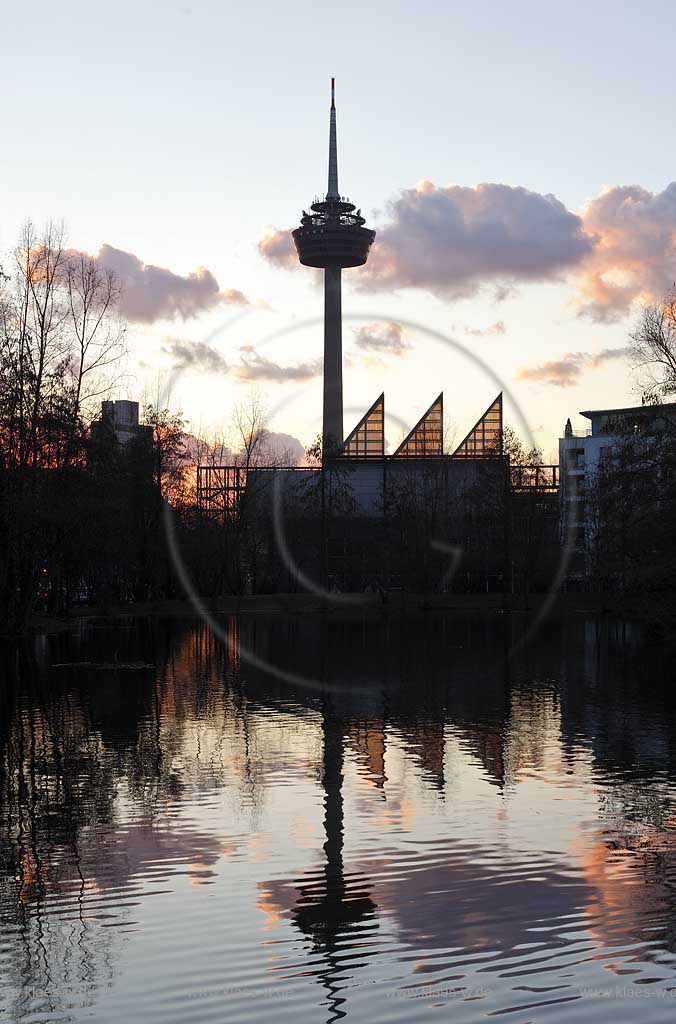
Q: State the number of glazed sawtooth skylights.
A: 3